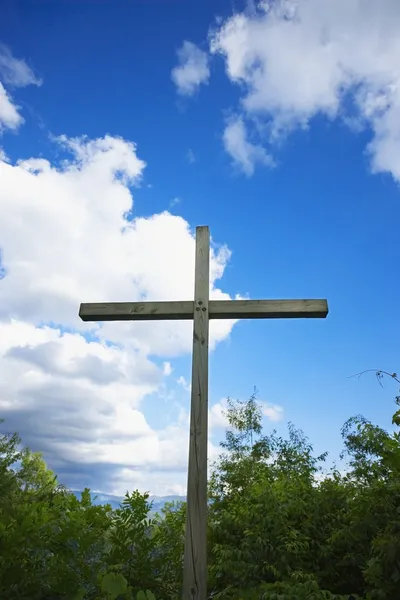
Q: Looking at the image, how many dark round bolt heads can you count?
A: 3